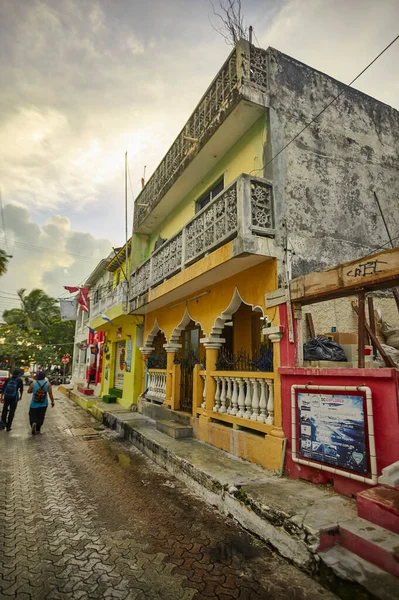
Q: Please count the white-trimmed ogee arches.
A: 3